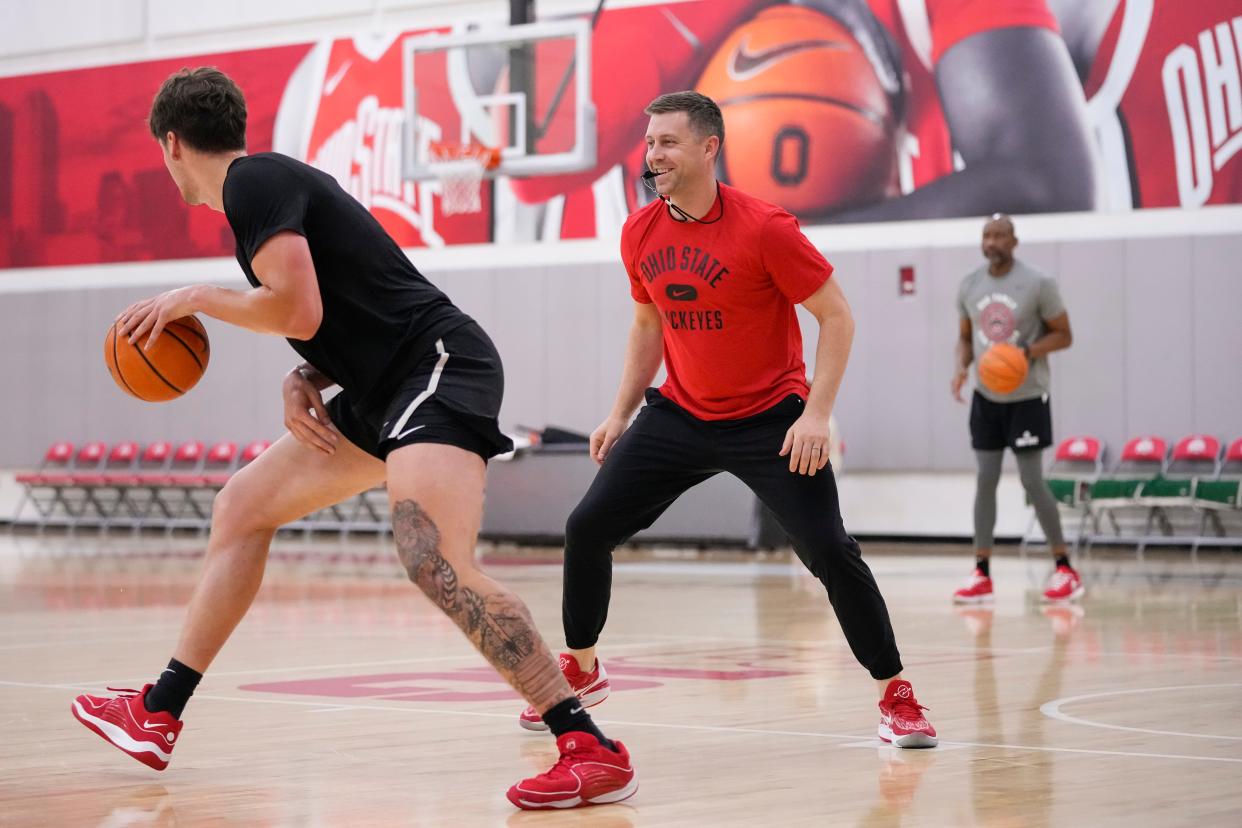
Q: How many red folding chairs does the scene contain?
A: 11